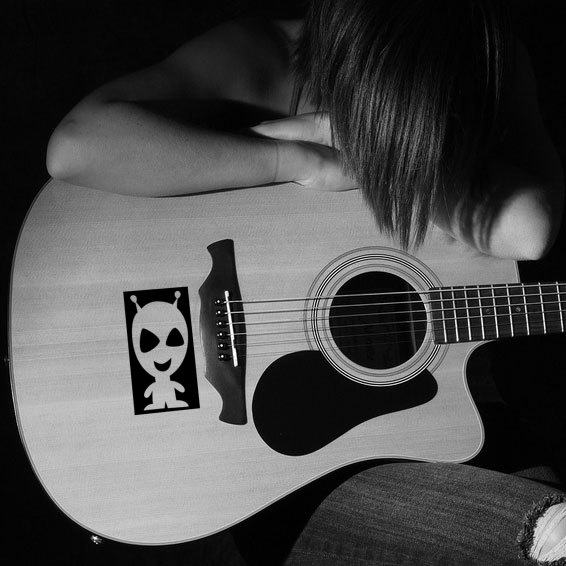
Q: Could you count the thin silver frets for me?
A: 9